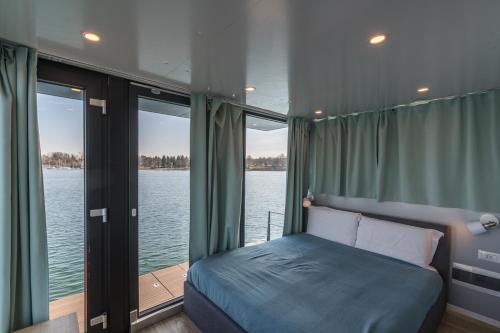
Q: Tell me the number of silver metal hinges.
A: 3